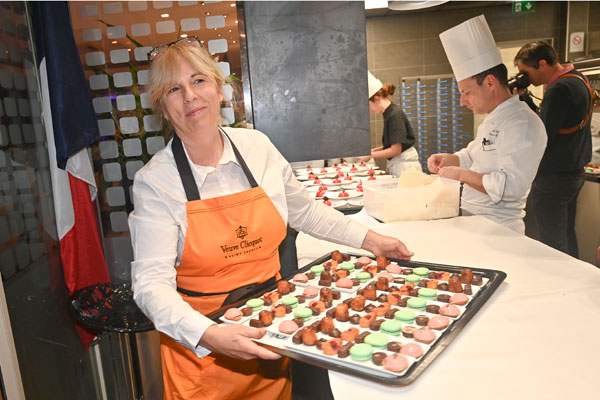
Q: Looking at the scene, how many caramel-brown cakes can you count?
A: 14